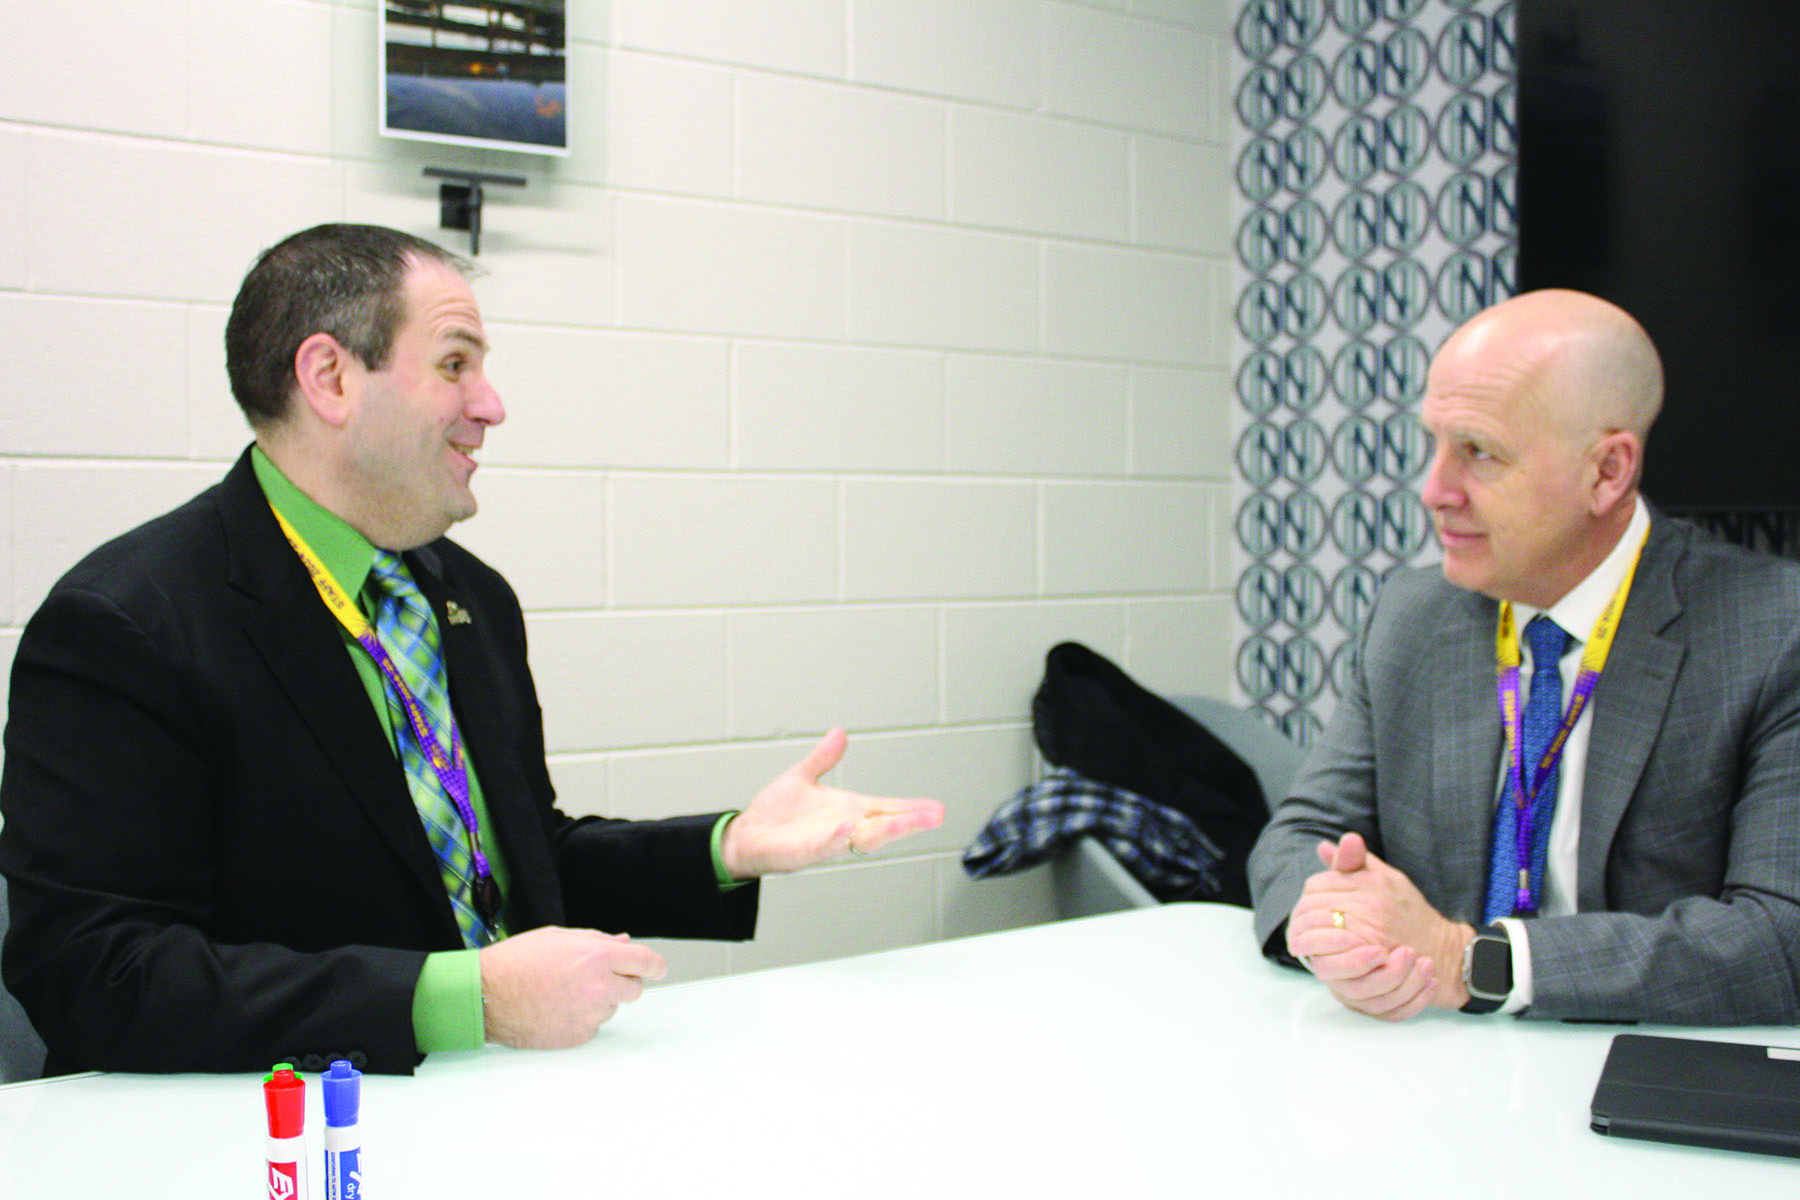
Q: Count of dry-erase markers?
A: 3